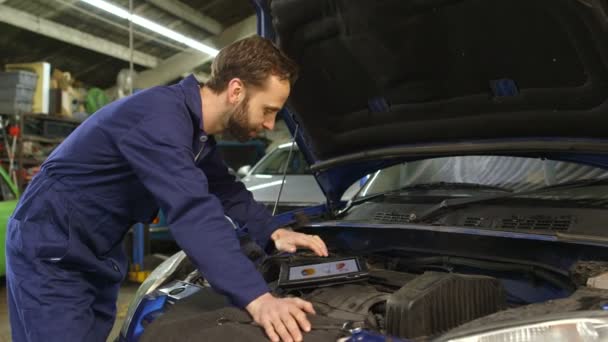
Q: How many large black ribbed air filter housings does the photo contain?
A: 1